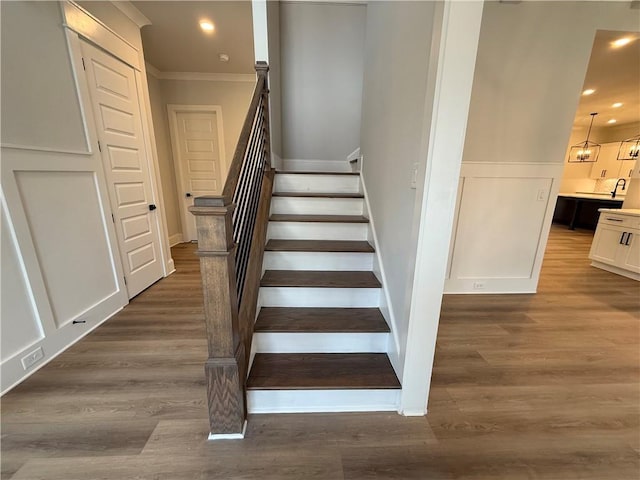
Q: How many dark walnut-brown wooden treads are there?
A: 7